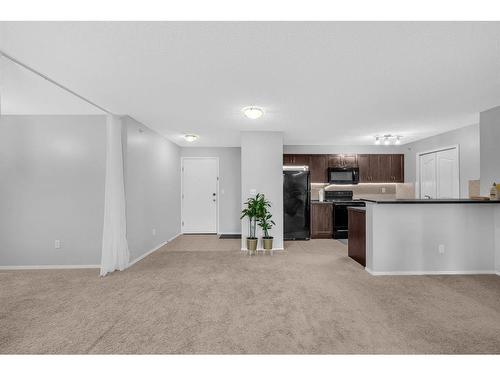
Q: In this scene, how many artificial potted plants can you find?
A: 2